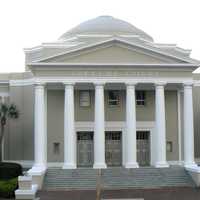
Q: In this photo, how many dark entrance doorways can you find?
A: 3